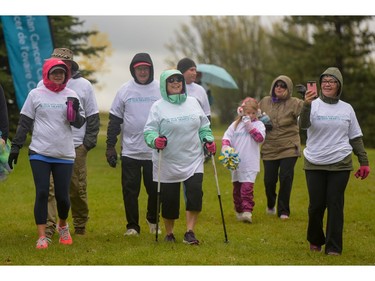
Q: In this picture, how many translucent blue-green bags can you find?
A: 1